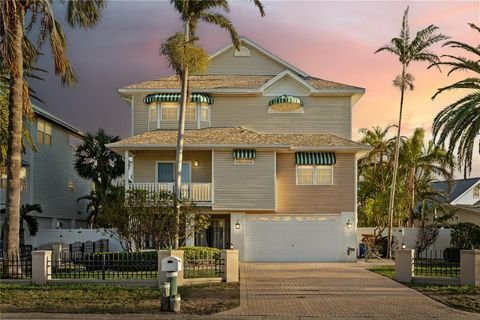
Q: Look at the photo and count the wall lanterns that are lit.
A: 3